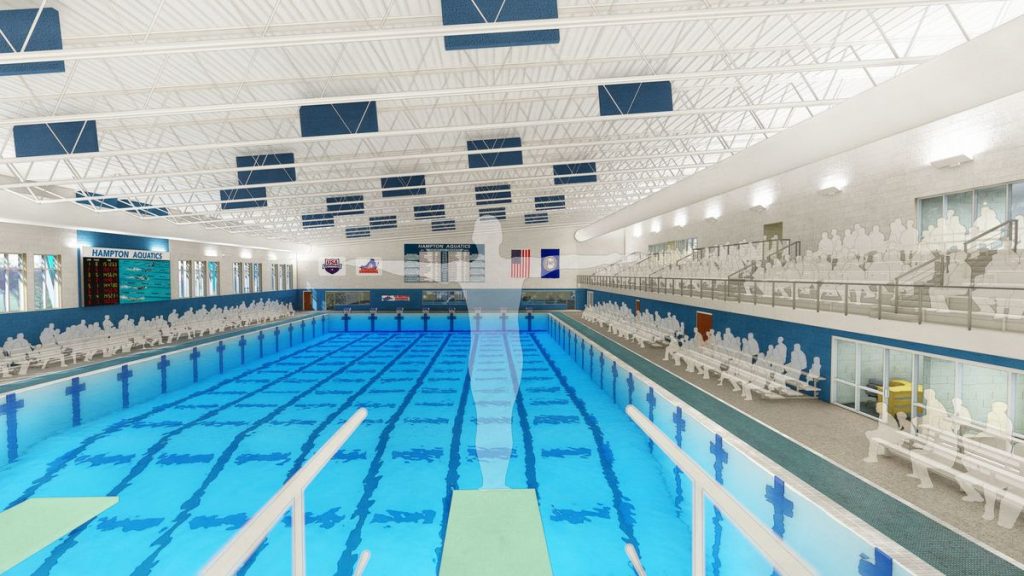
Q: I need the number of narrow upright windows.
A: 11